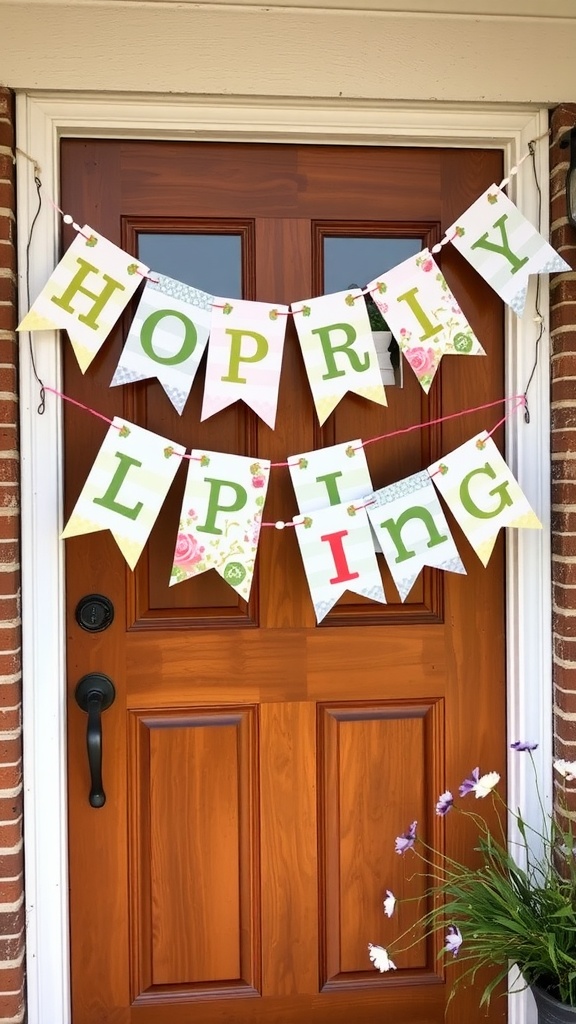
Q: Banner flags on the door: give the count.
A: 12